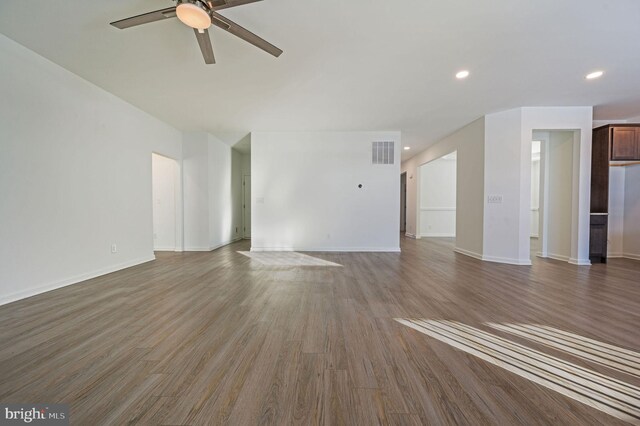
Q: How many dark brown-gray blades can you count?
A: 4